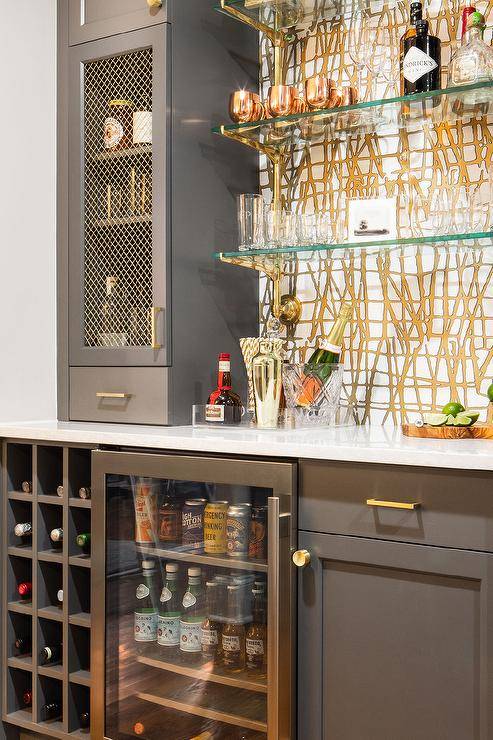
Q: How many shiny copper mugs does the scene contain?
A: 4